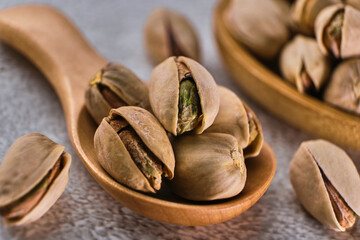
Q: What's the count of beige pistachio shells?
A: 14